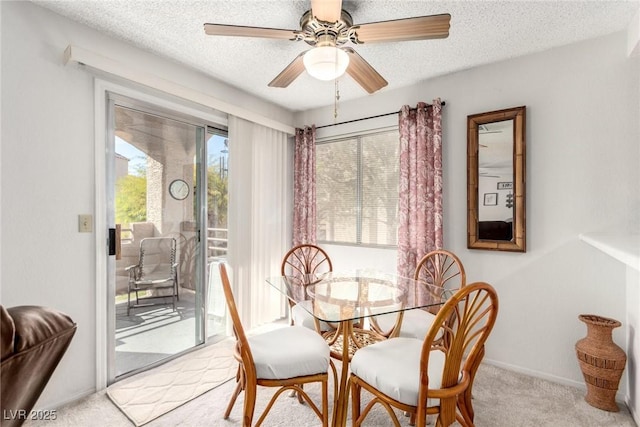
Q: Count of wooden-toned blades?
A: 5